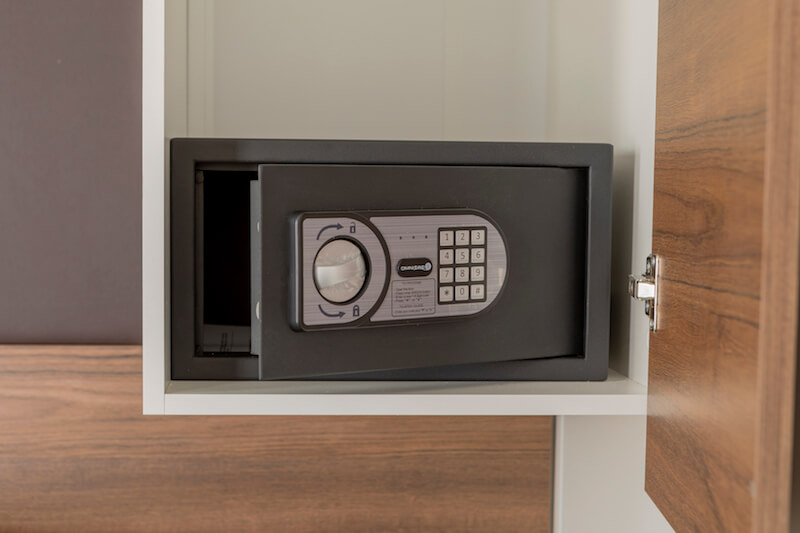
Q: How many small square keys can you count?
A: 12